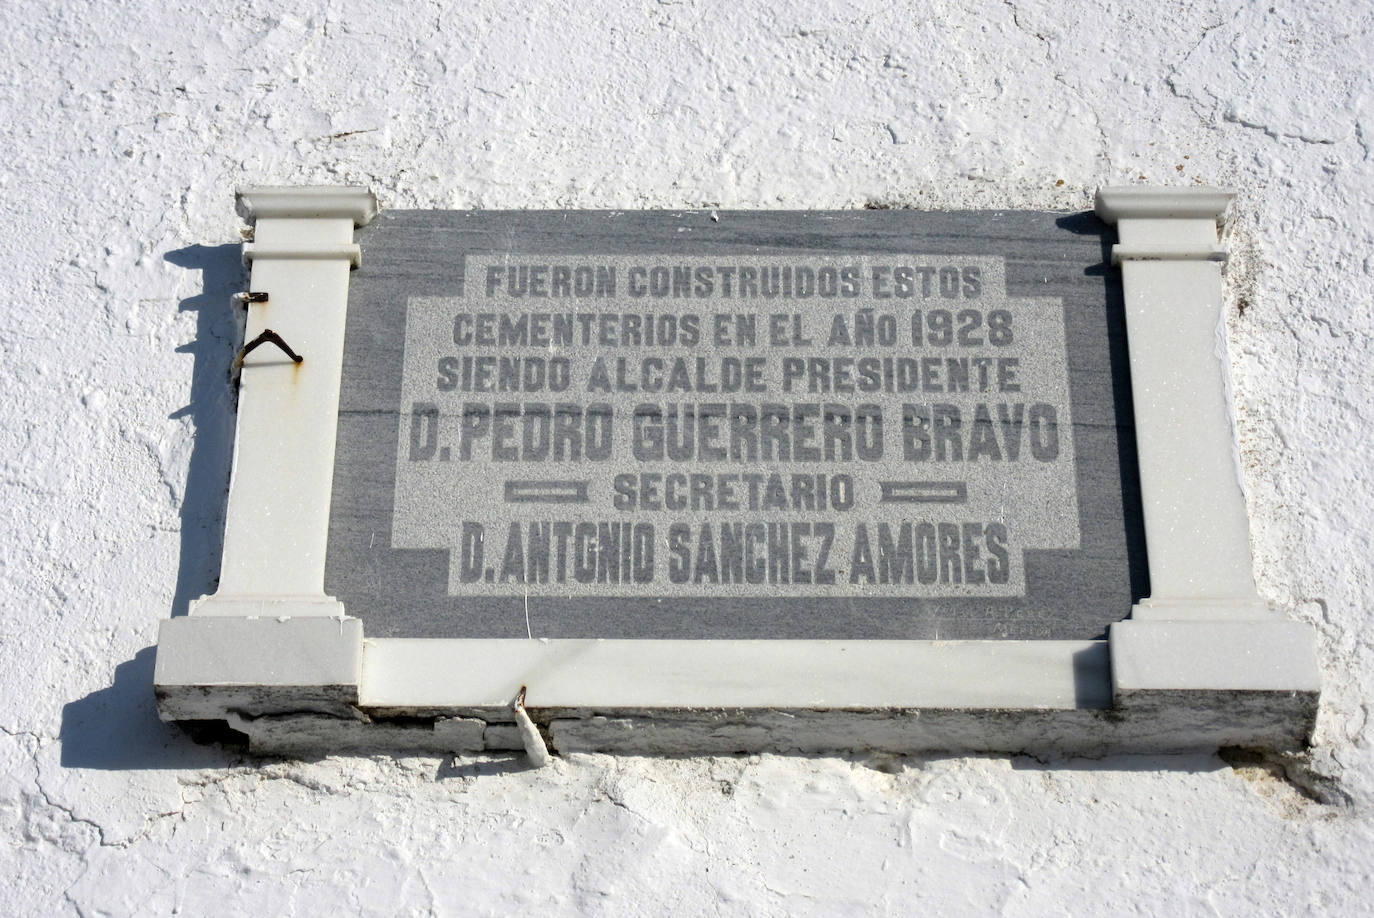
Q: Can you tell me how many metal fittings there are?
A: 3